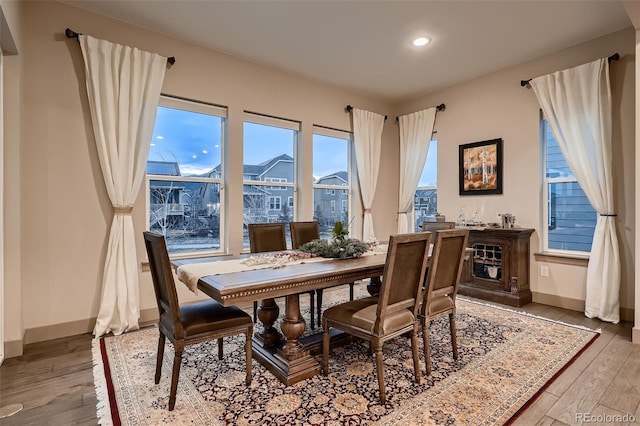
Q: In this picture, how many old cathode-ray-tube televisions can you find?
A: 0